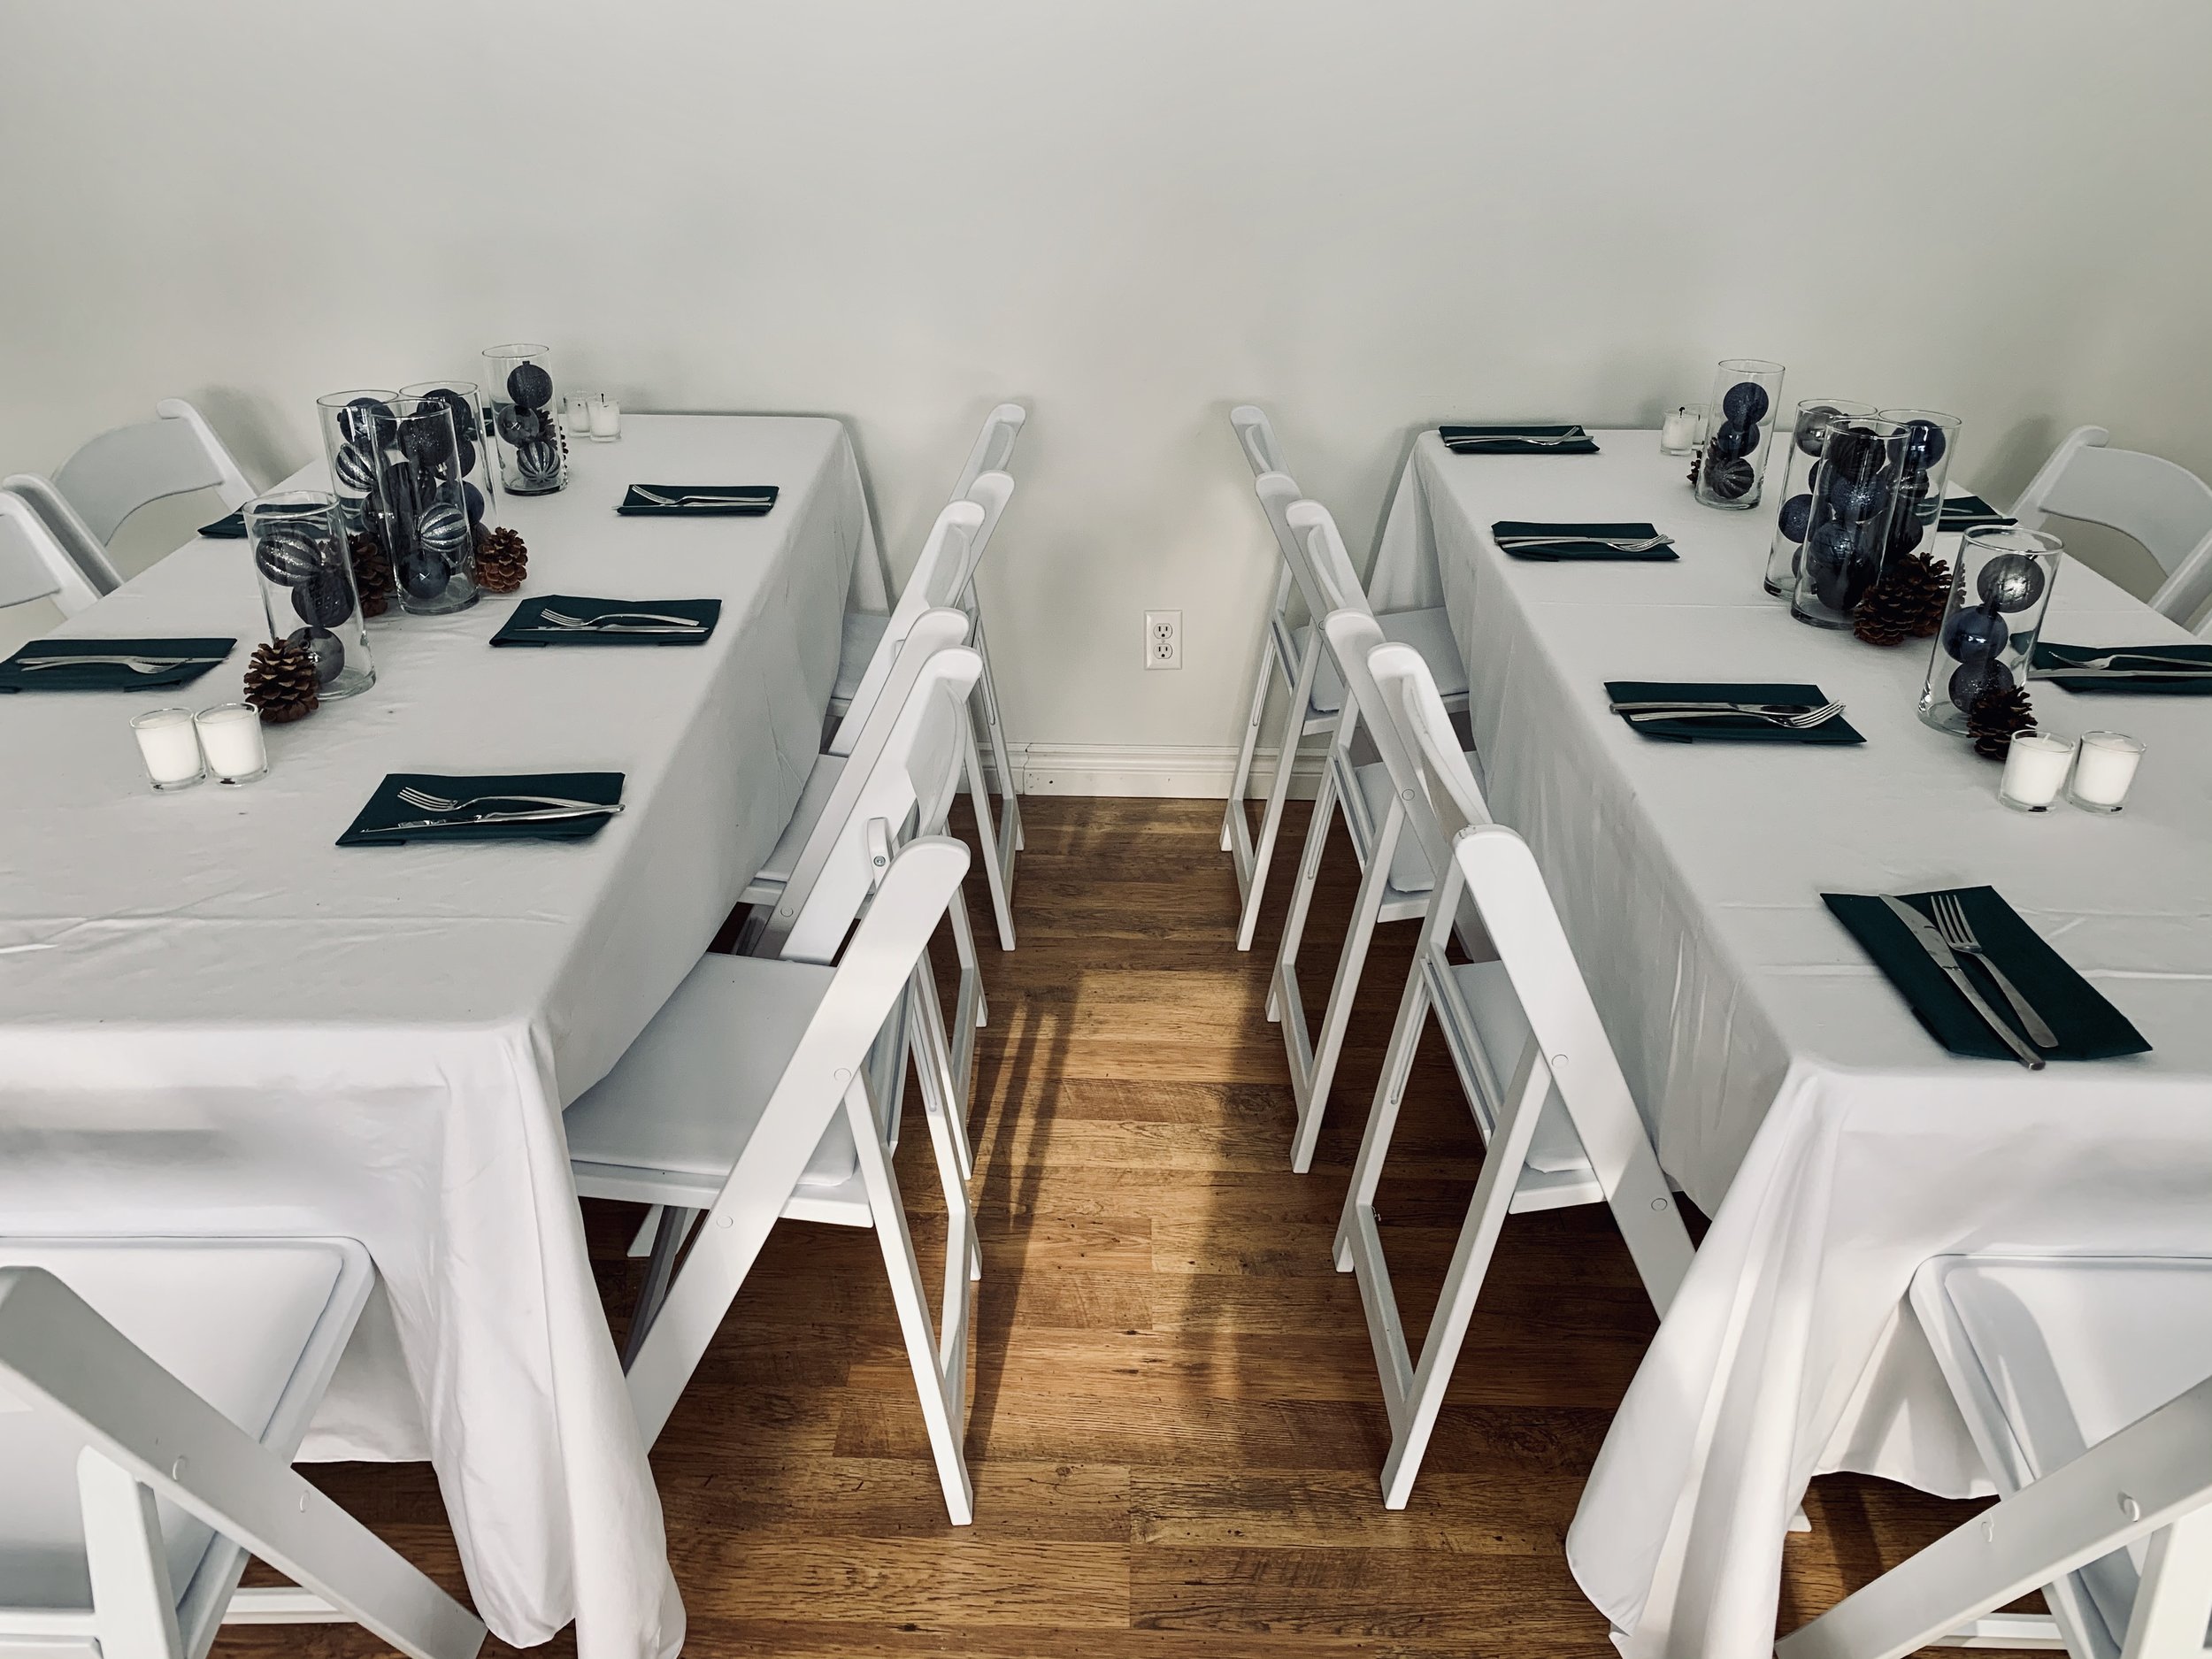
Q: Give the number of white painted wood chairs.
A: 12